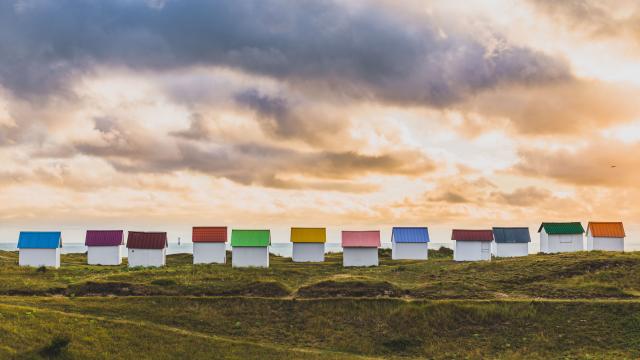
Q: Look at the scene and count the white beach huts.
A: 12